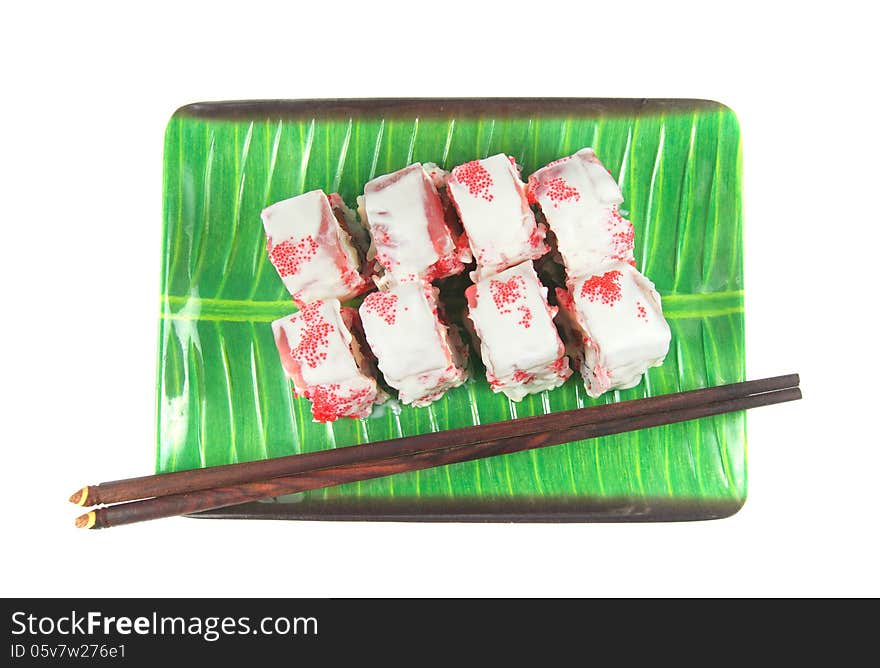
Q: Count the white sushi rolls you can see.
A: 8